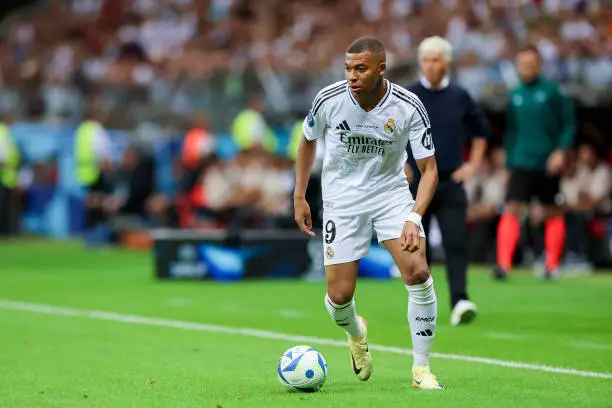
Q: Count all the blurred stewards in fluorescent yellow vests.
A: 4